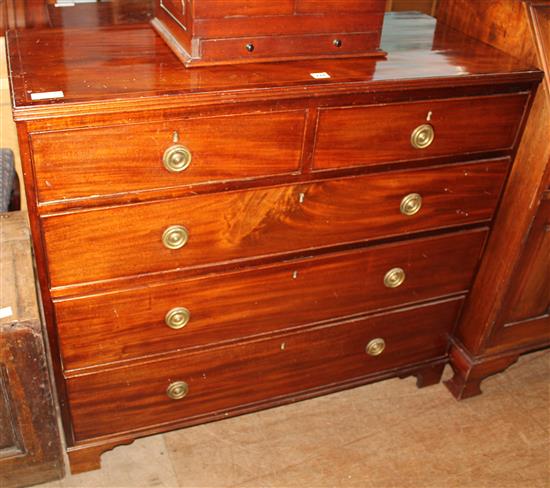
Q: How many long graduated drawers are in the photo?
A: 3